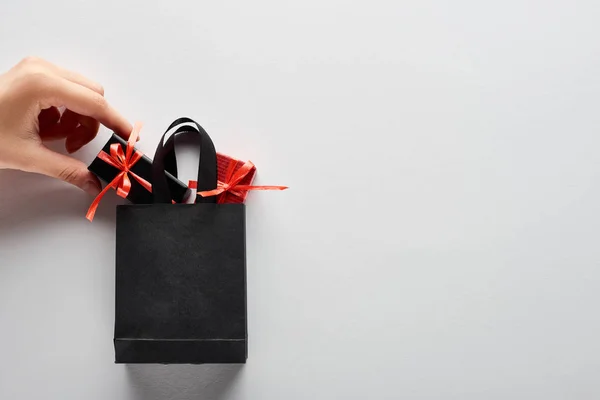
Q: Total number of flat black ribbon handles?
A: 2